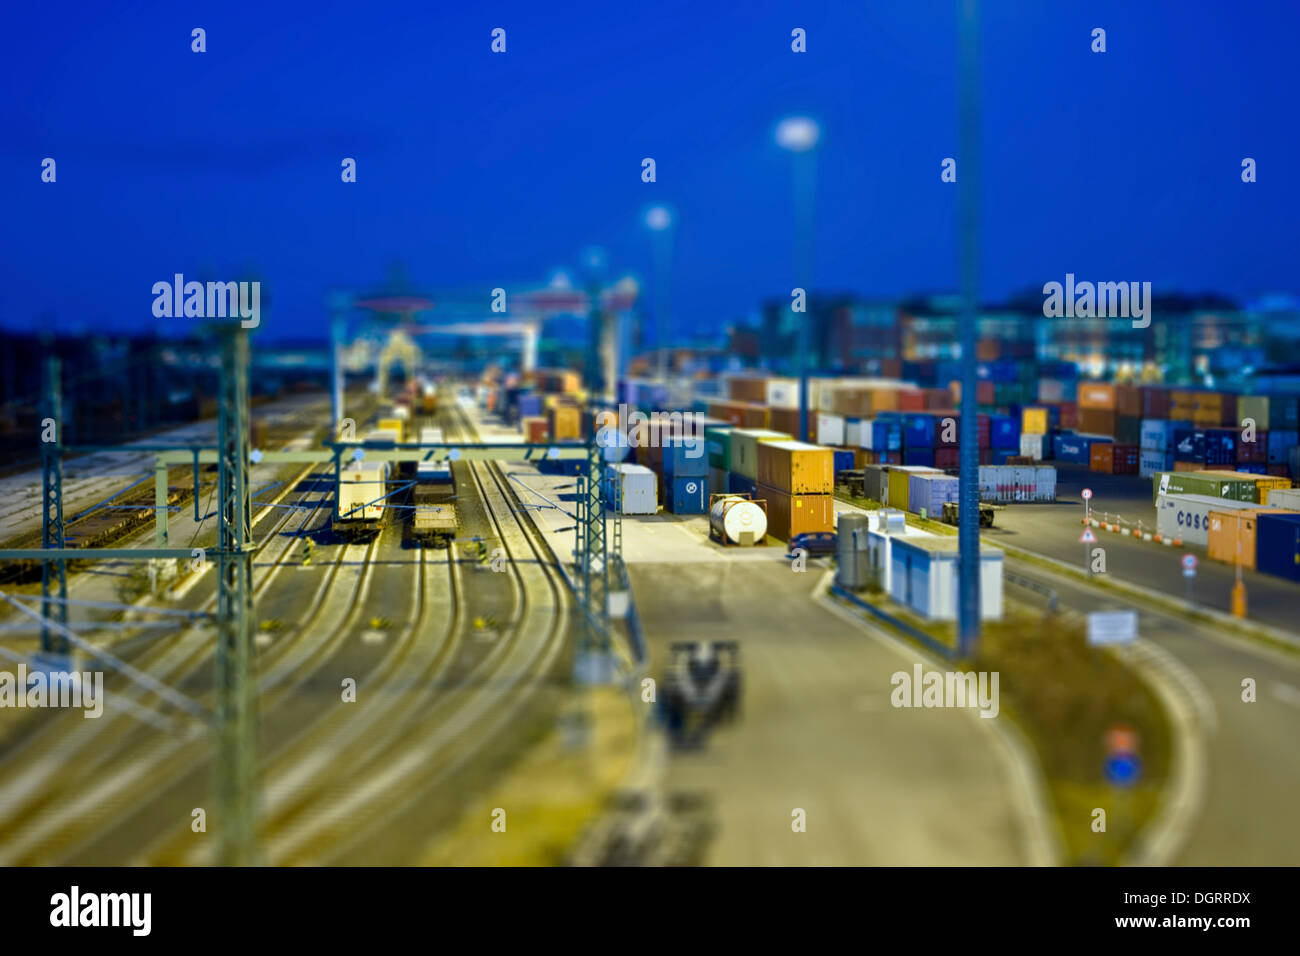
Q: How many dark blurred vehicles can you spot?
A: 2